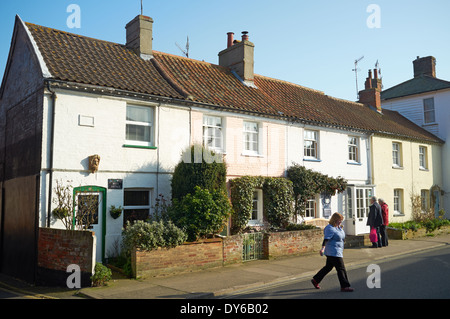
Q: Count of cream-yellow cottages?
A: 1